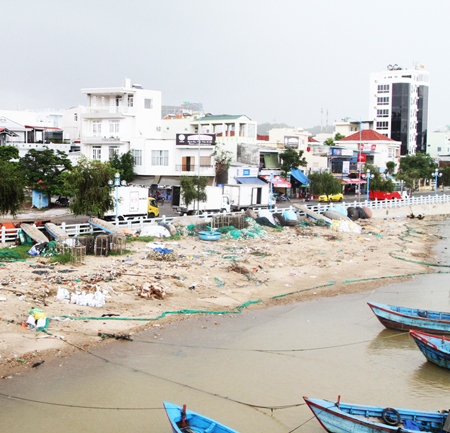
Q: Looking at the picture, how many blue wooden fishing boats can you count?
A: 4